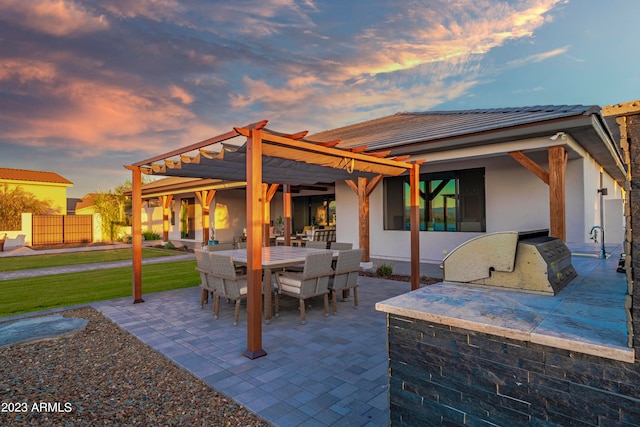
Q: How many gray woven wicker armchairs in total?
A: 8